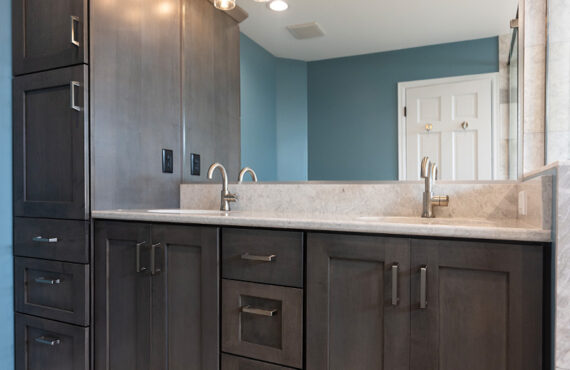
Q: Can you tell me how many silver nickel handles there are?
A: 11